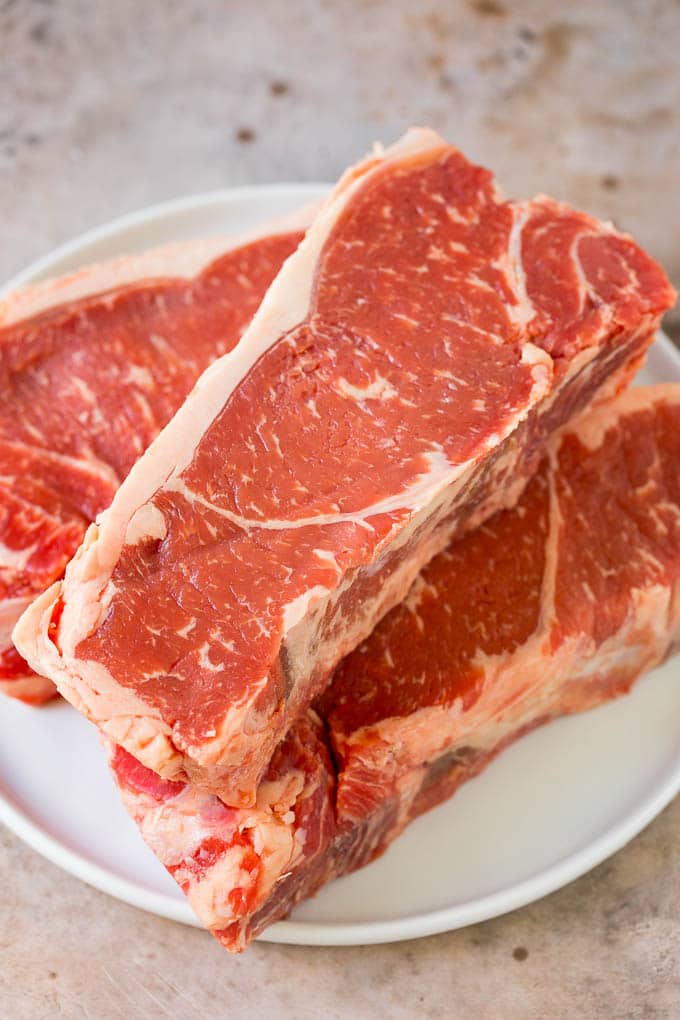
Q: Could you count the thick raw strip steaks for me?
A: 3